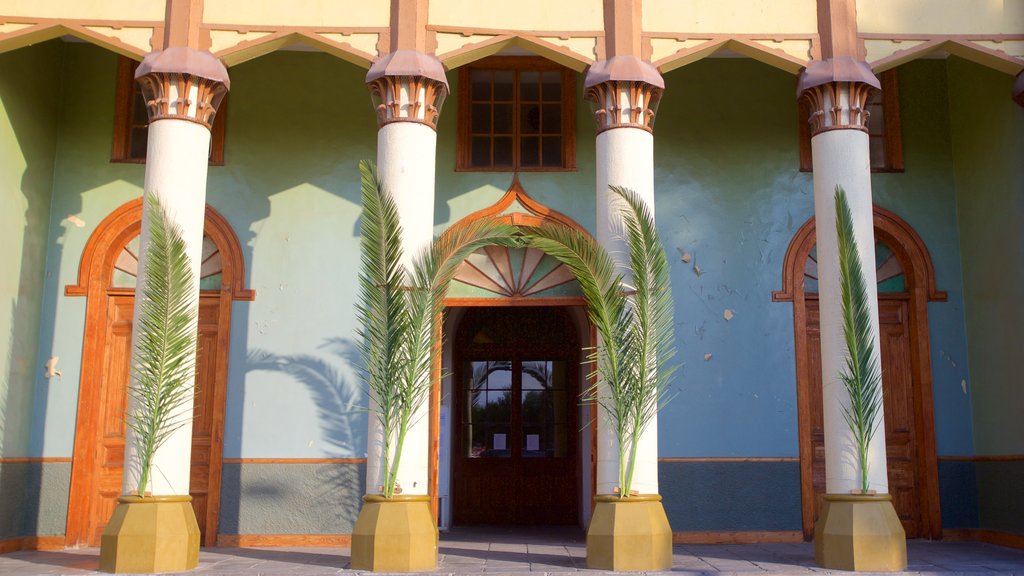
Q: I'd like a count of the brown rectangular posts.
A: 4